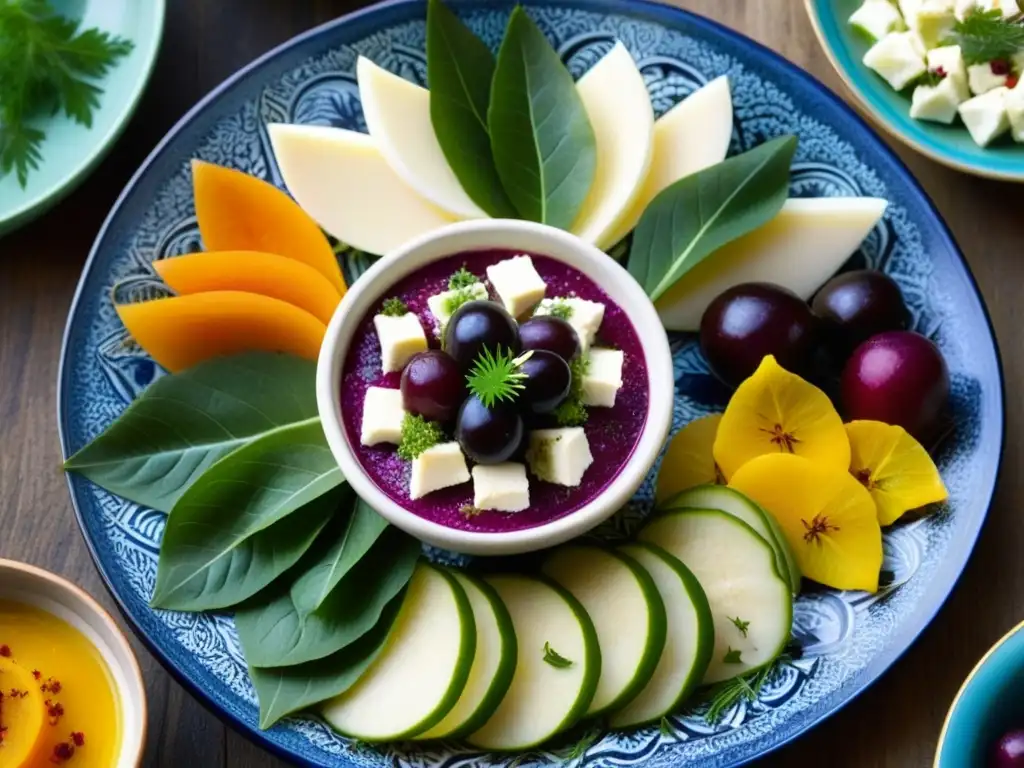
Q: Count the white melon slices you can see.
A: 5